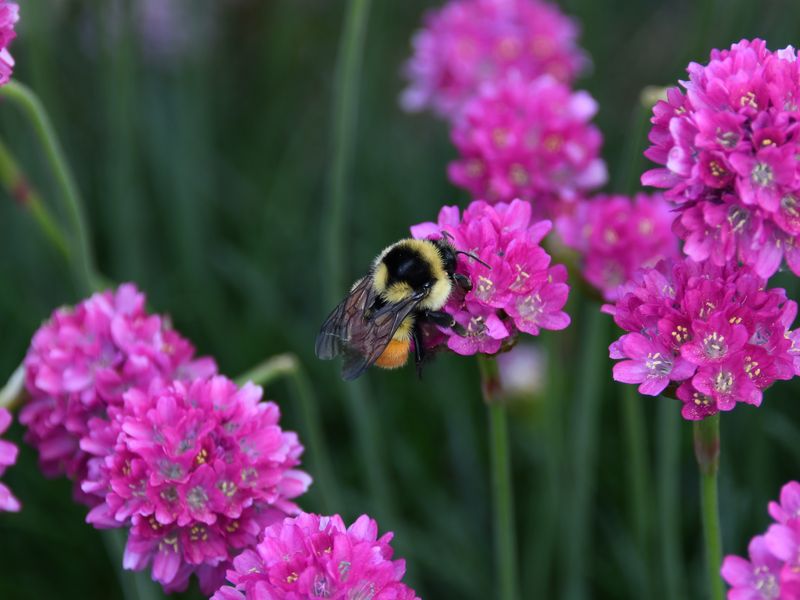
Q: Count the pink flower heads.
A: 12